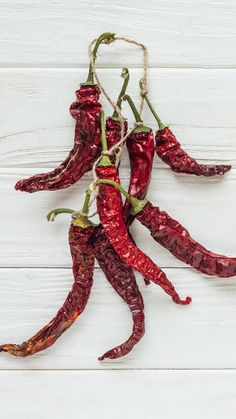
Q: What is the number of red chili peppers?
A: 8